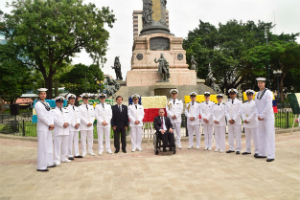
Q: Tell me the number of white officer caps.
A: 11